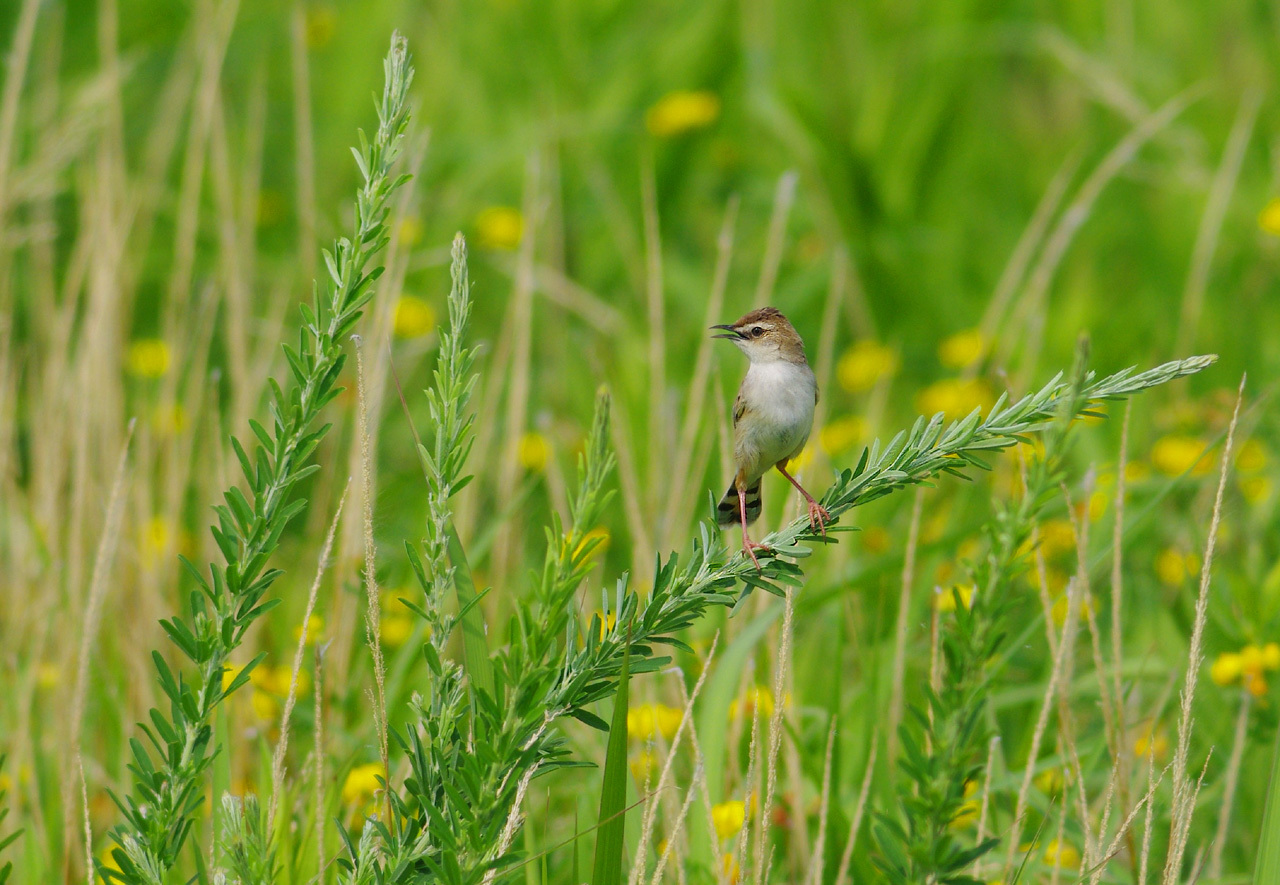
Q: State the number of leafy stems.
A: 5